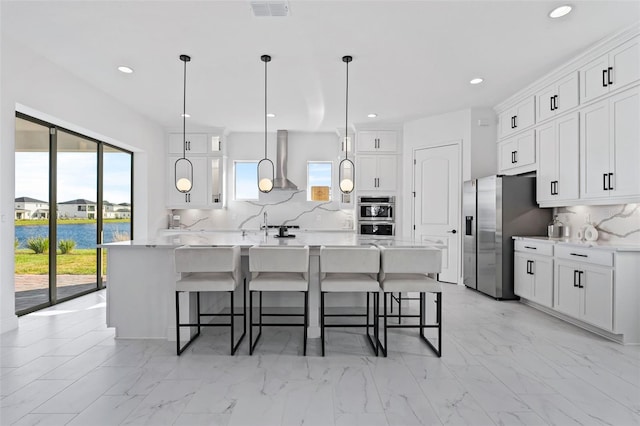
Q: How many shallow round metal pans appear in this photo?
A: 0